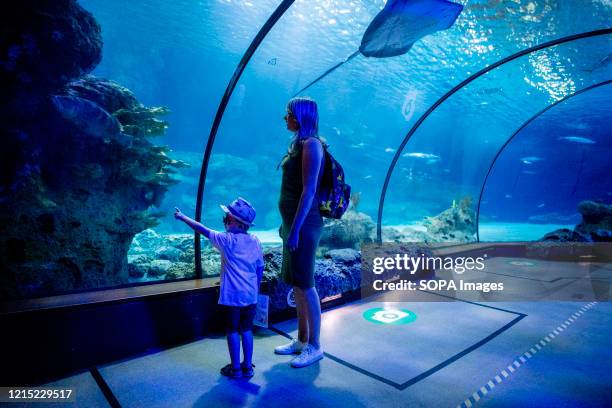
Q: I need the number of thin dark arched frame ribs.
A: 3